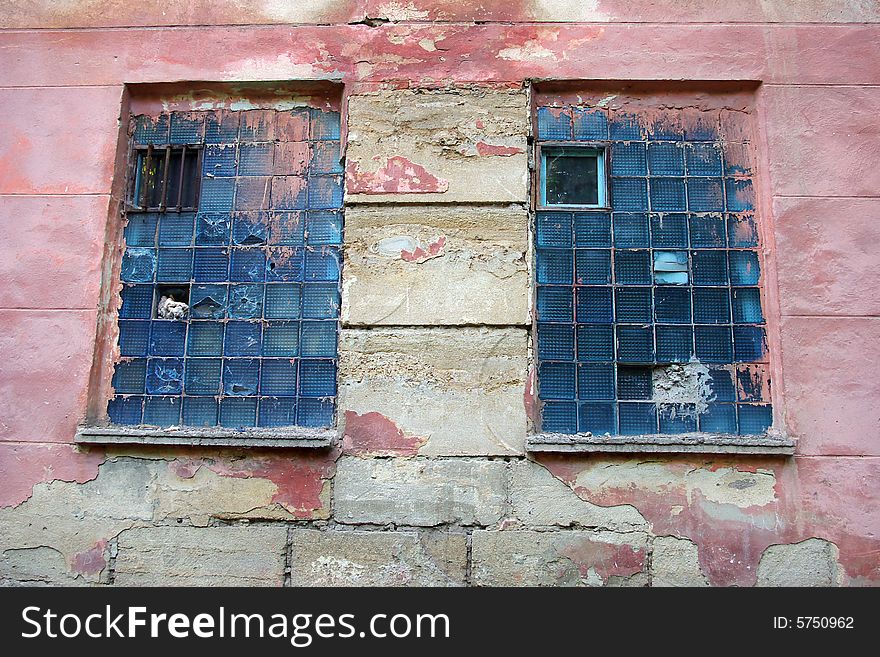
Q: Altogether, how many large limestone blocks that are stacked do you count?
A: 3